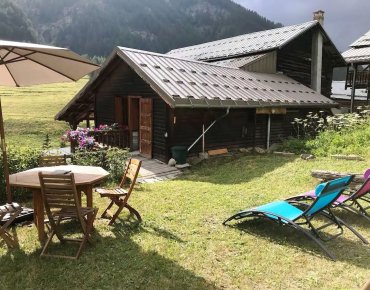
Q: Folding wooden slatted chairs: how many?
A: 4